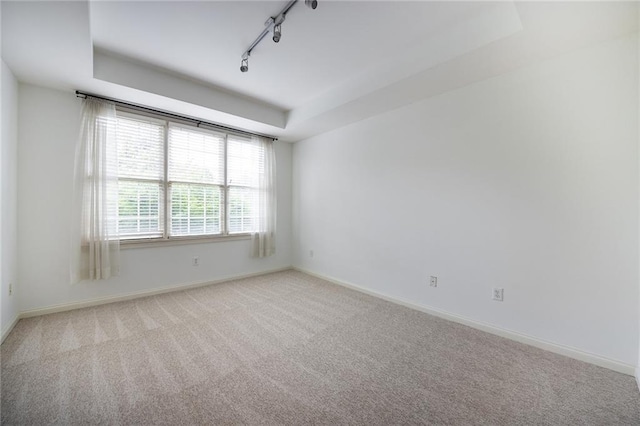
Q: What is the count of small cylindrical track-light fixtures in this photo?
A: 3